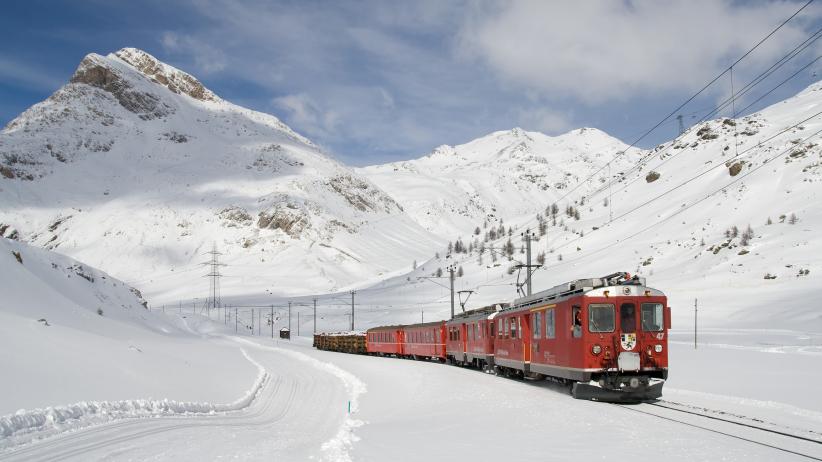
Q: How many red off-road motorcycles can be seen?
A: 0